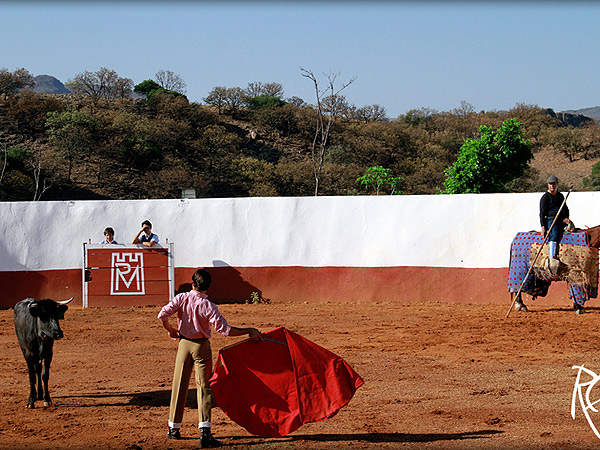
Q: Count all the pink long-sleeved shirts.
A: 1